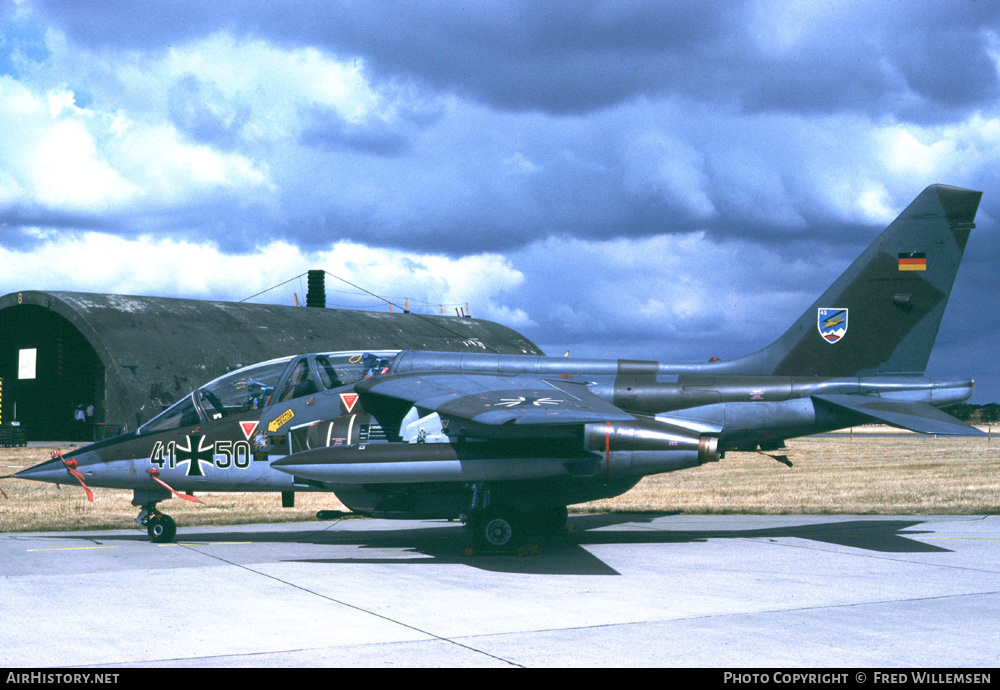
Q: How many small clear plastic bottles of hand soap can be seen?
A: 0